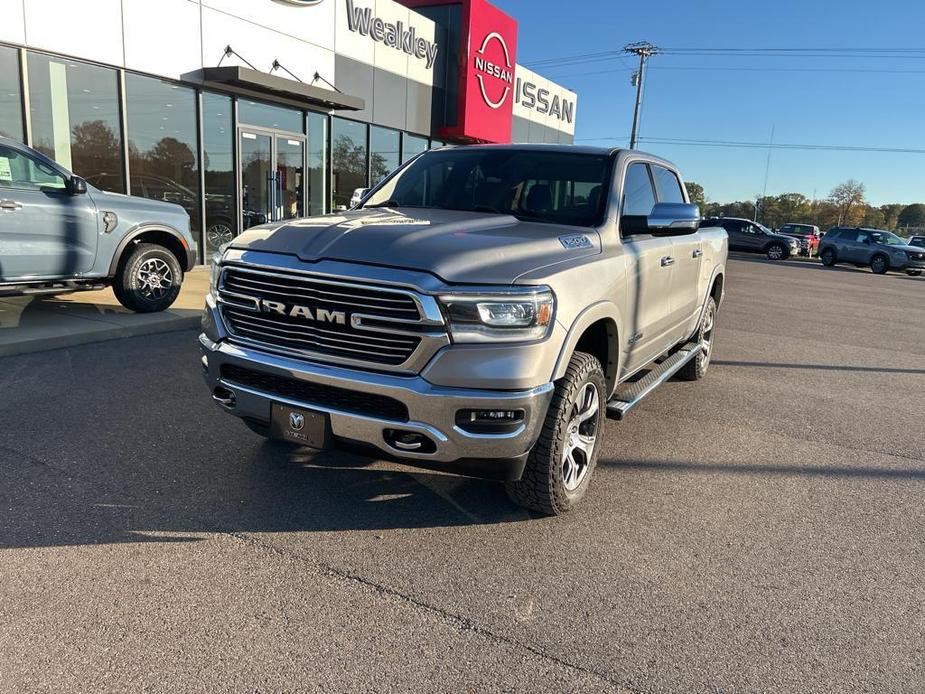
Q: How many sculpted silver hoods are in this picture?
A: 1